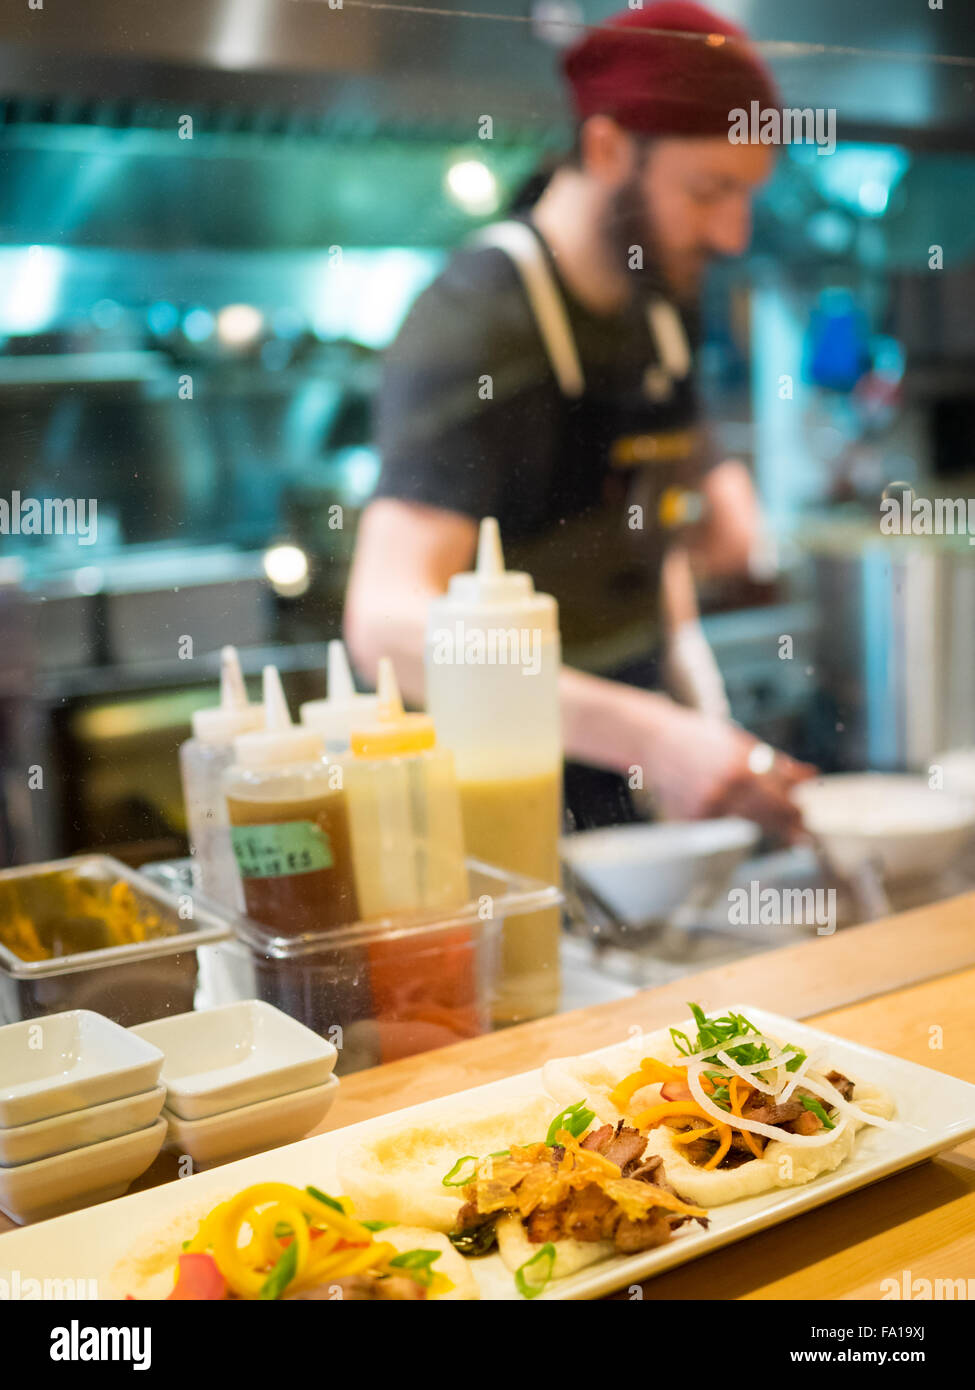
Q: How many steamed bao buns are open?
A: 3